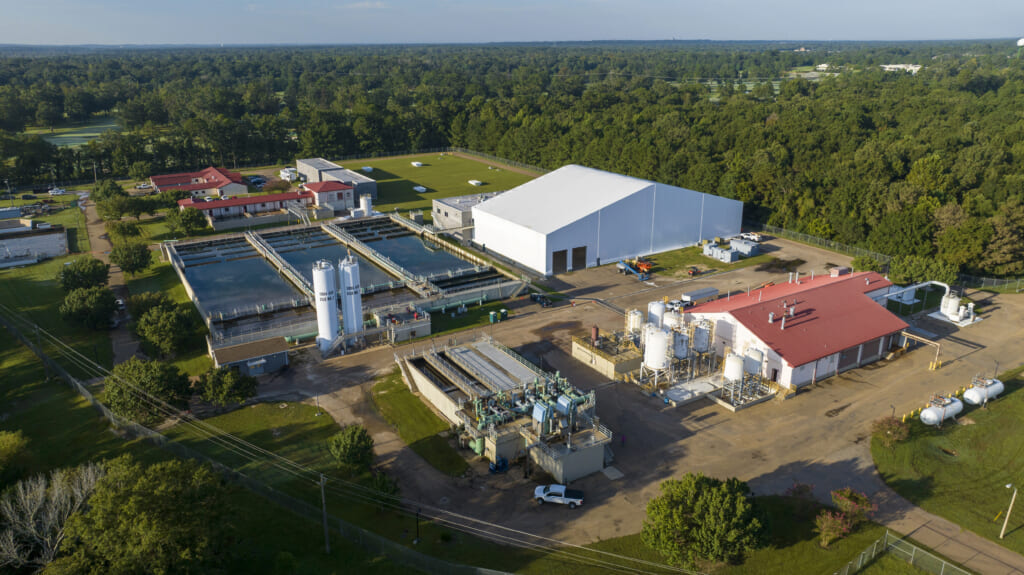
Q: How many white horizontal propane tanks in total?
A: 2